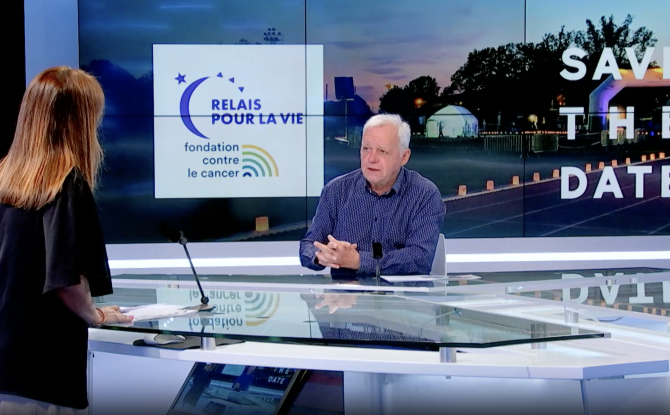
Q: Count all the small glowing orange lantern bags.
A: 13